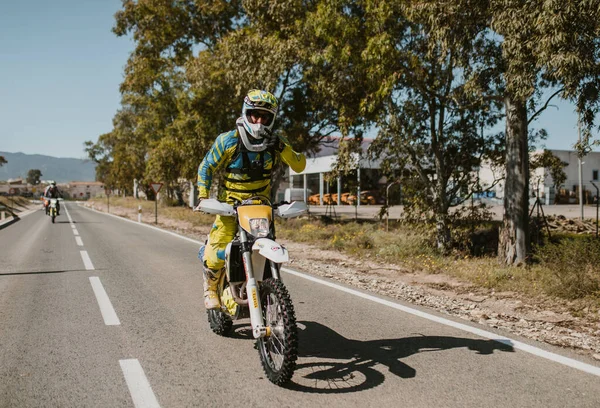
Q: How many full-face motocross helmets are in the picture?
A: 2